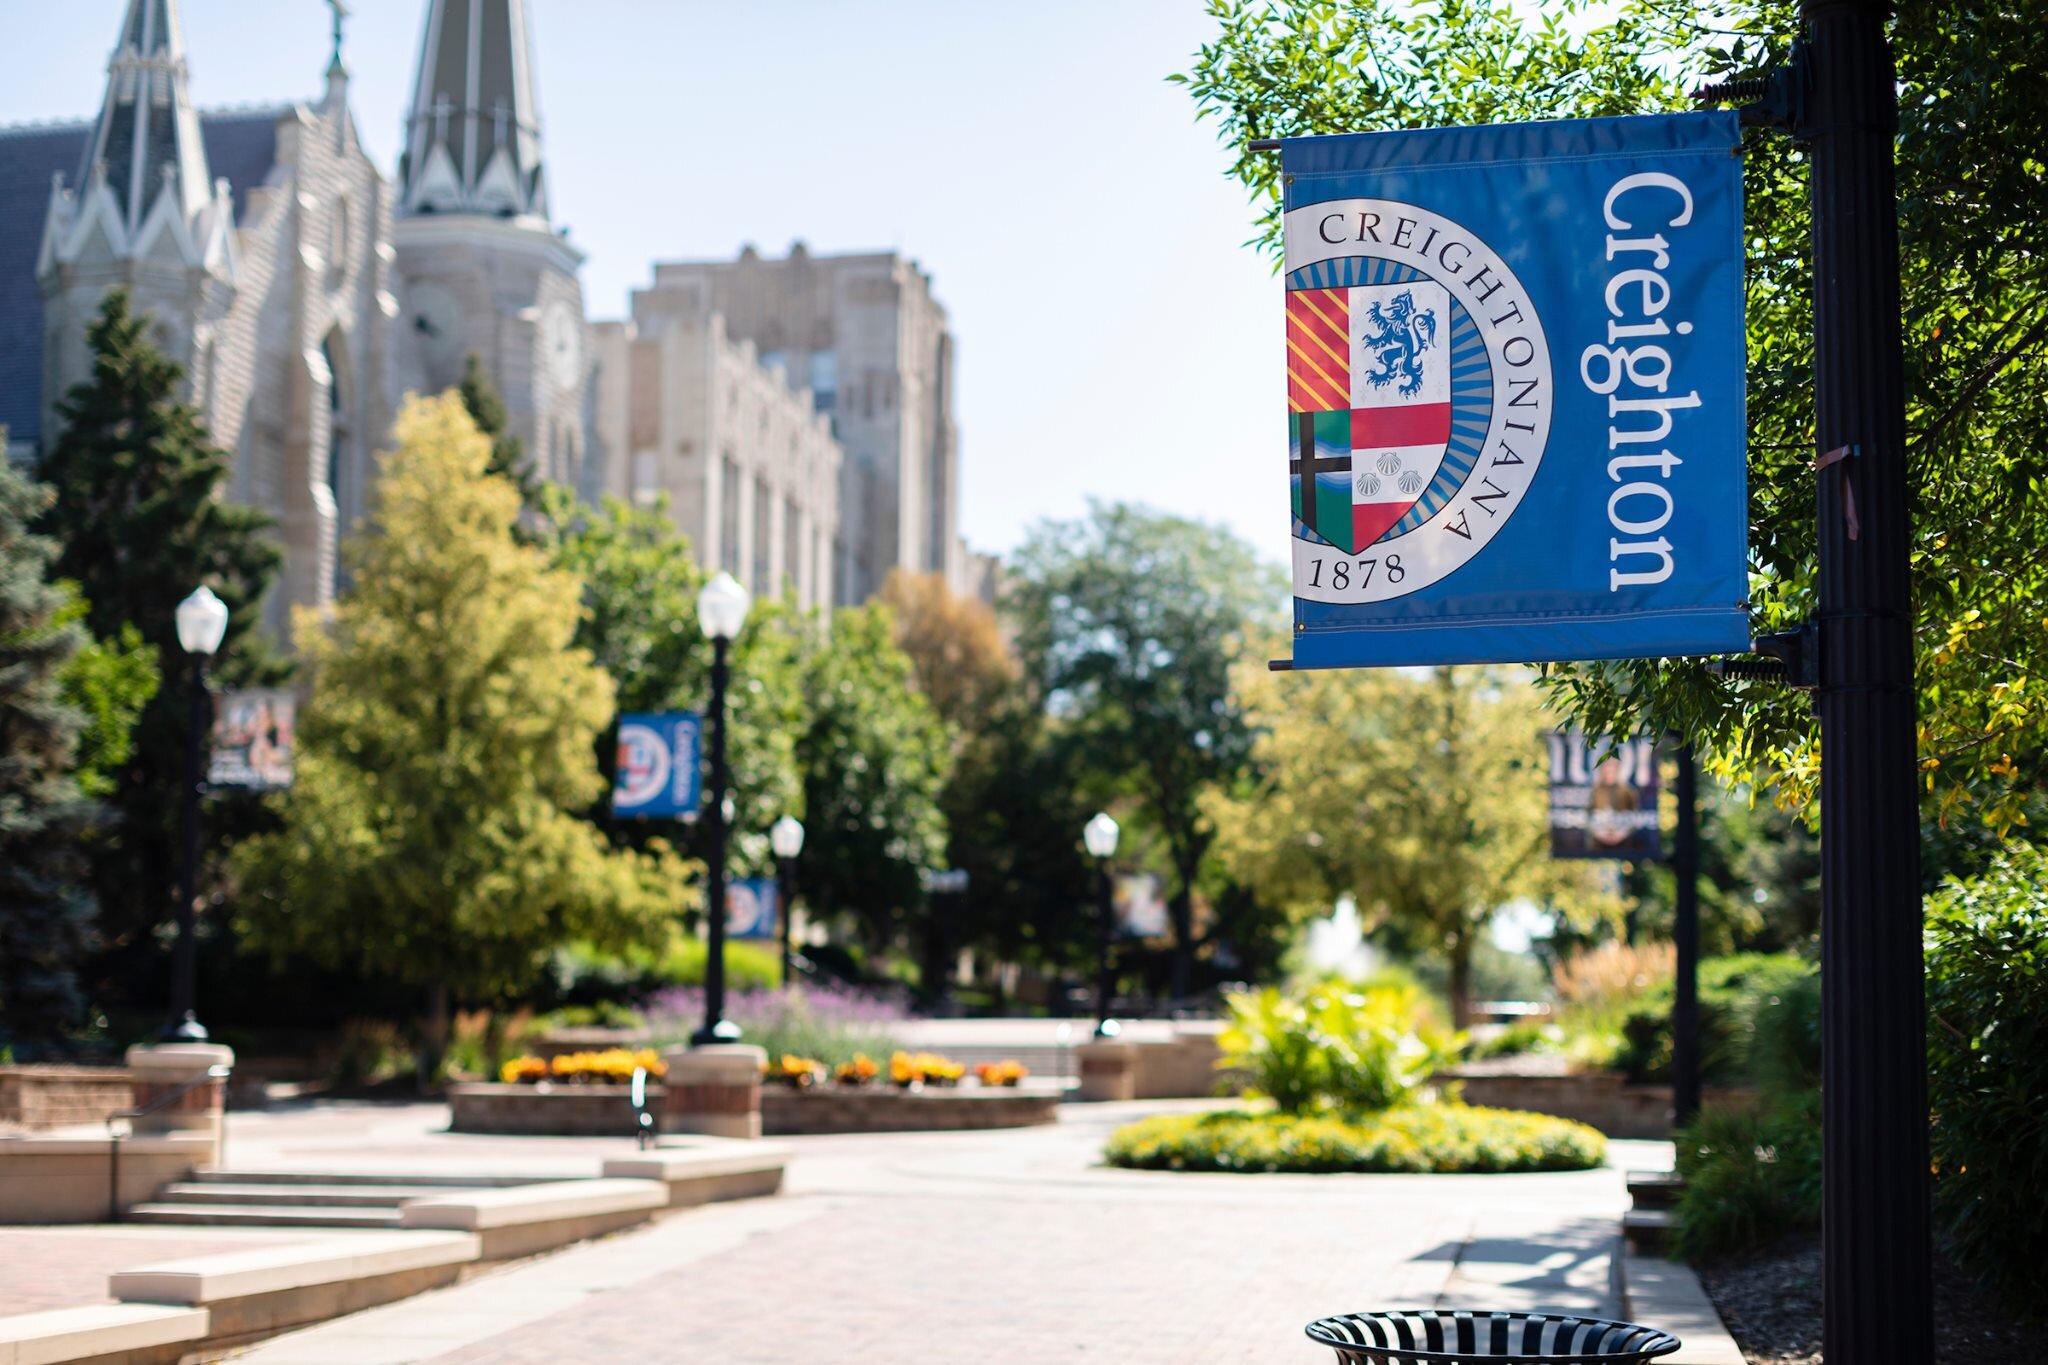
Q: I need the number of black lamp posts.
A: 6